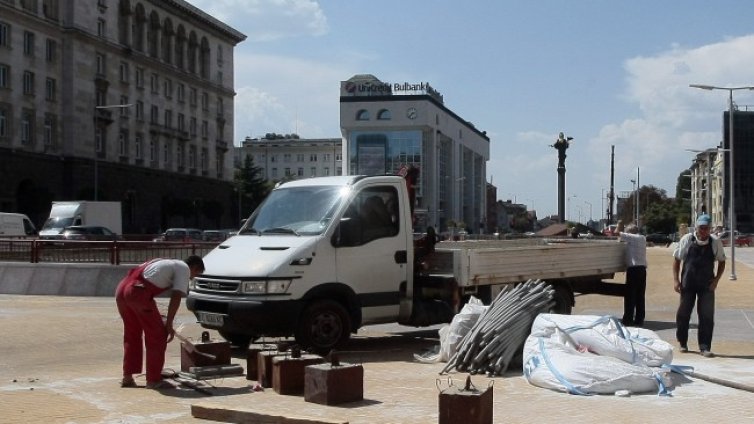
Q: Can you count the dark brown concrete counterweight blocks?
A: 6